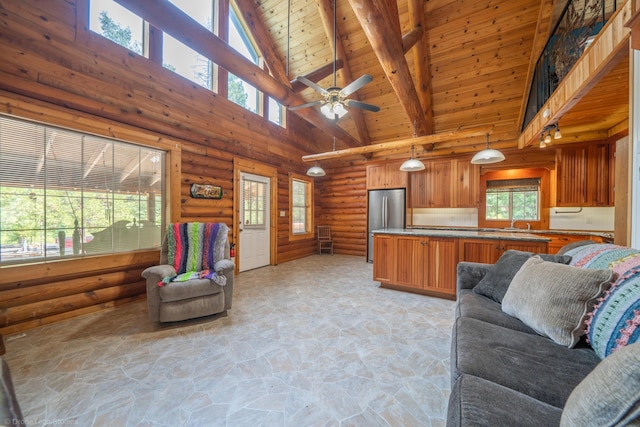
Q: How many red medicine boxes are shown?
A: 0